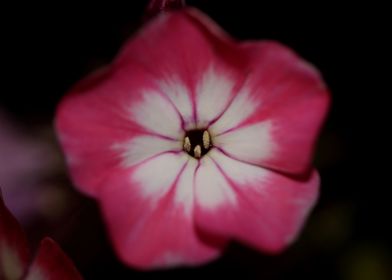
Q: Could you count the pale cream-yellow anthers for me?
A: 3